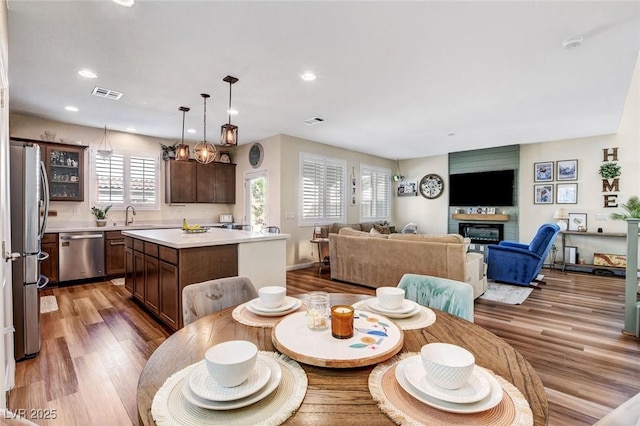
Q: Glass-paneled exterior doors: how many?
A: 1